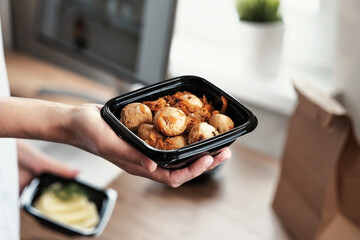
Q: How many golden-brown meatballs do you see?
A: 7